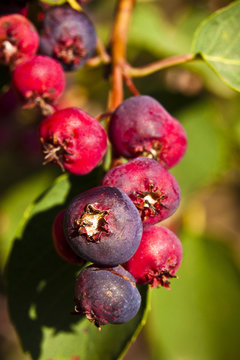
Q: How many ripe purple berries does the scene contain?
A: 3